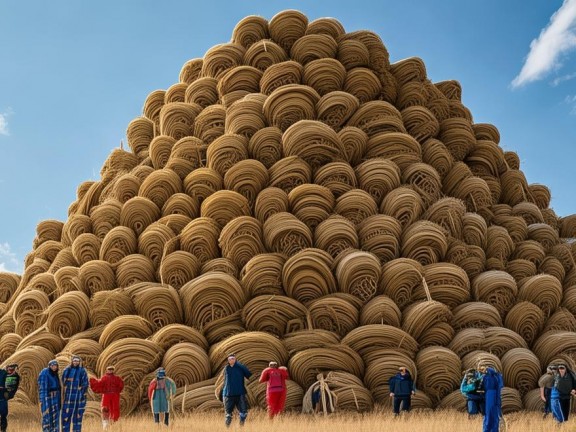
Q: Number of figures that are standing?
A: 12